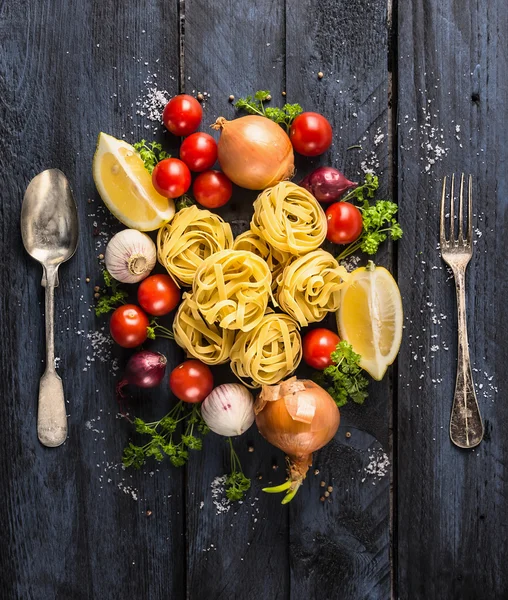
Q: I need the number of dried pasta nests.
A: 7